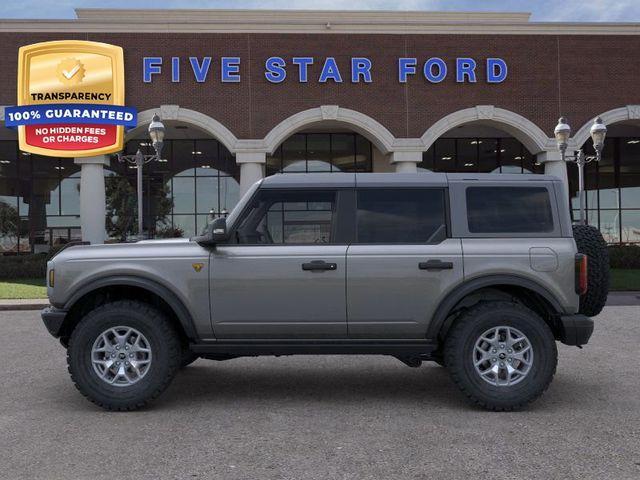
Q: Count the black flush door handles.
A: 2